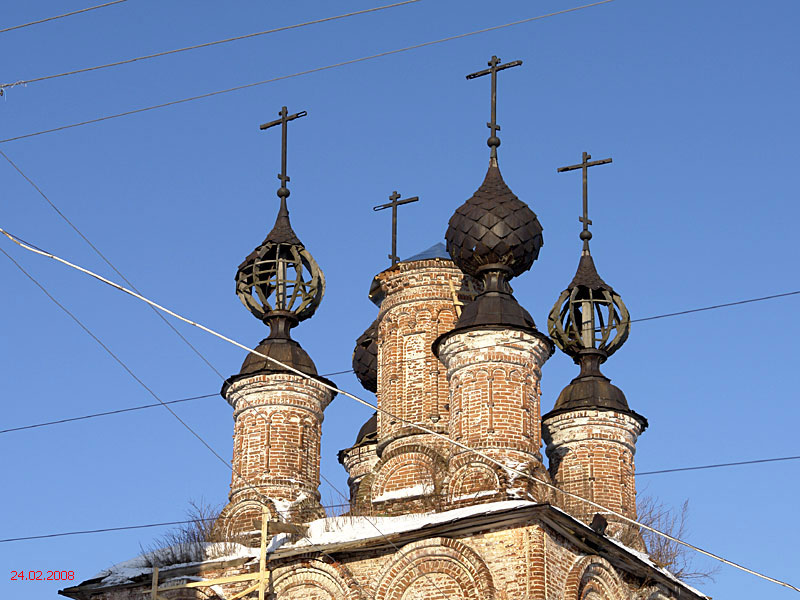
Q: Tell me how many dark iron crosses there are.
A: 4